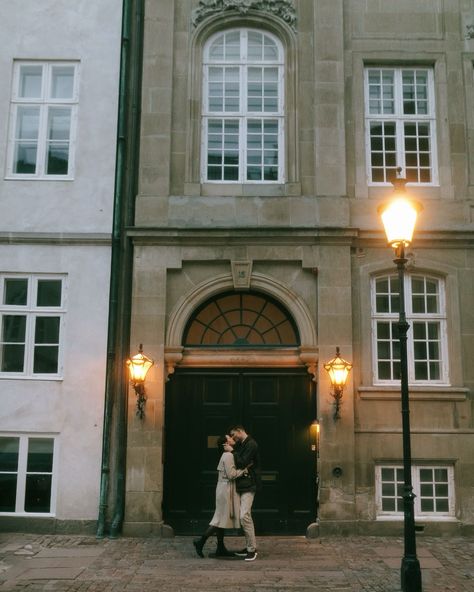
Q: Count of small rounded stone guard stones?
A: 2